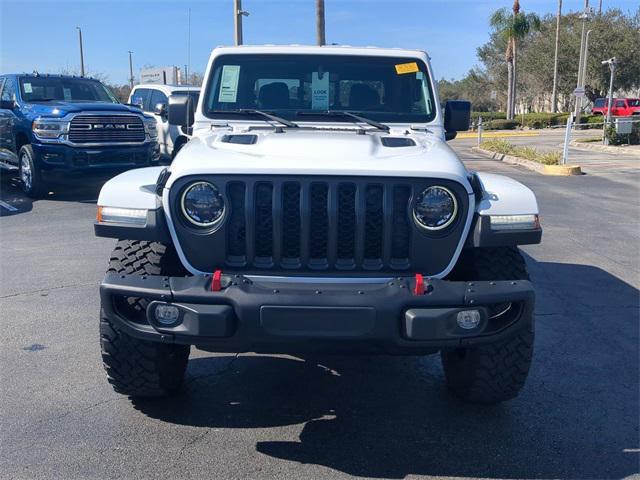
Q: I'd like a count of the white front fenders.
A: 2